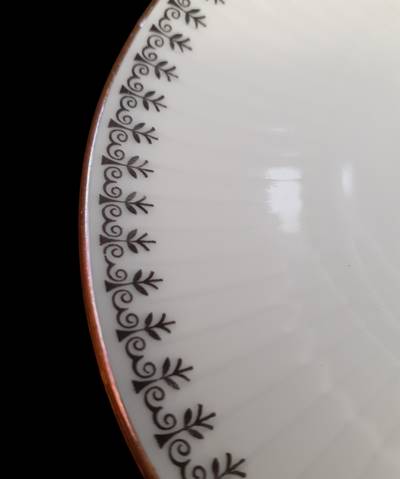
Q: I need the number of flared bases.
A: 12